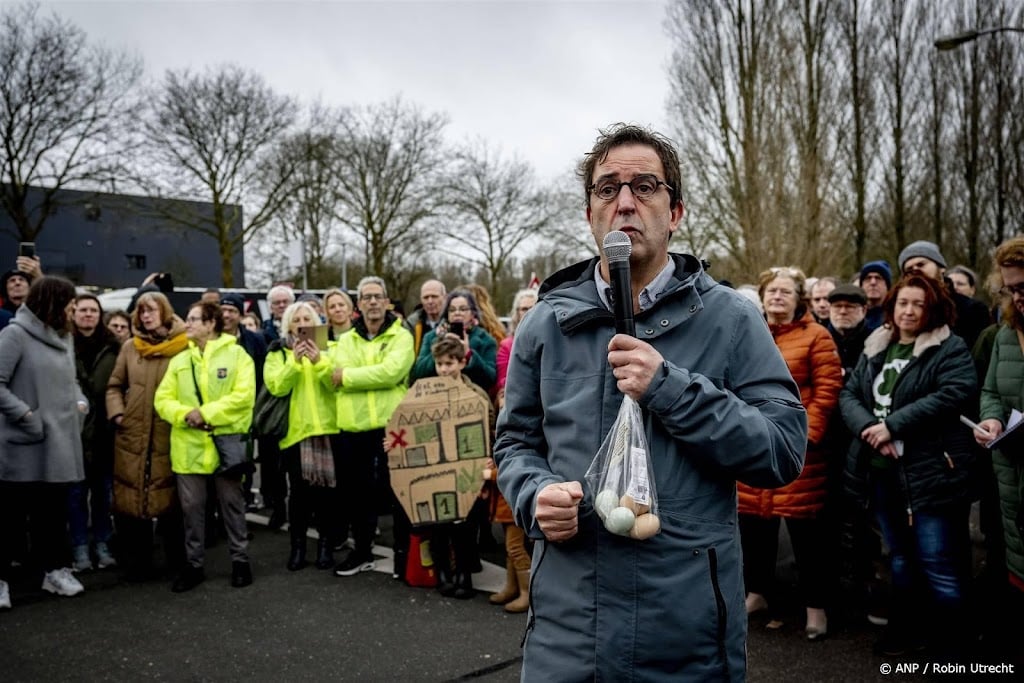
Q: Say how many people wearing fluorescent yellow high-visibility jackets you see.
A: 3